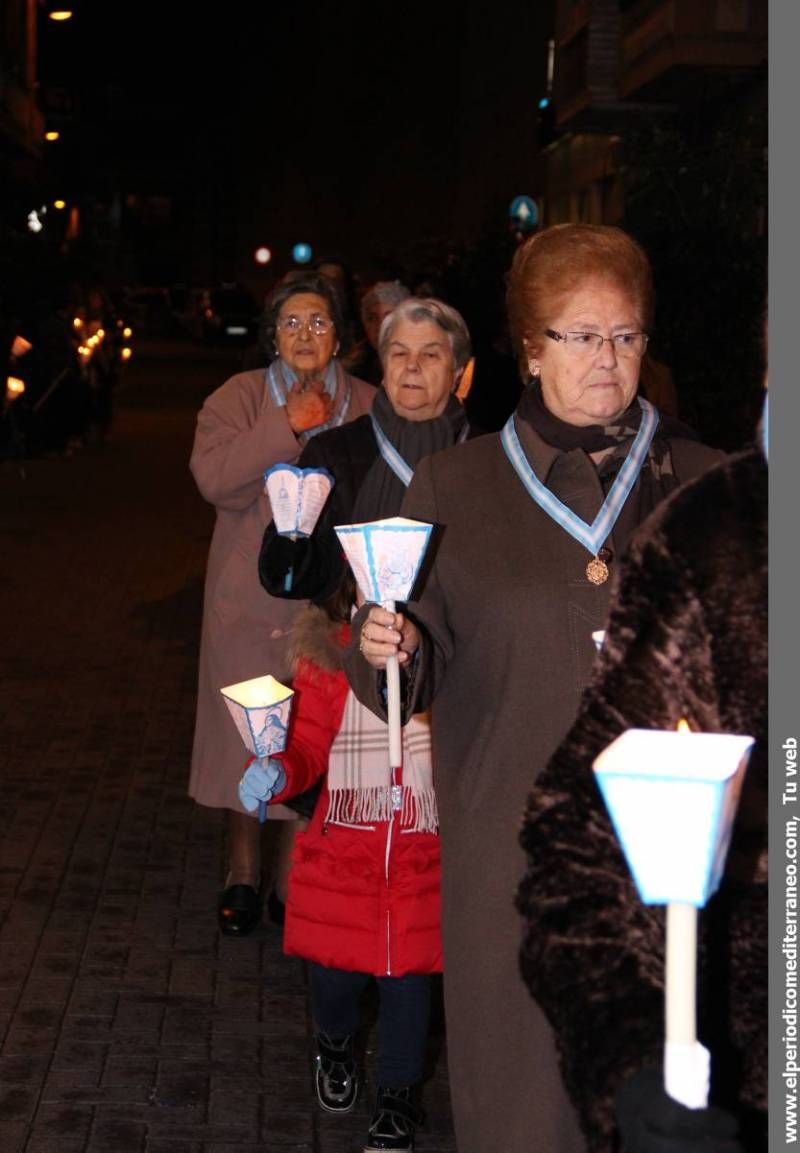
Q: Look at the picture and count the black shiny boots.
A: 2